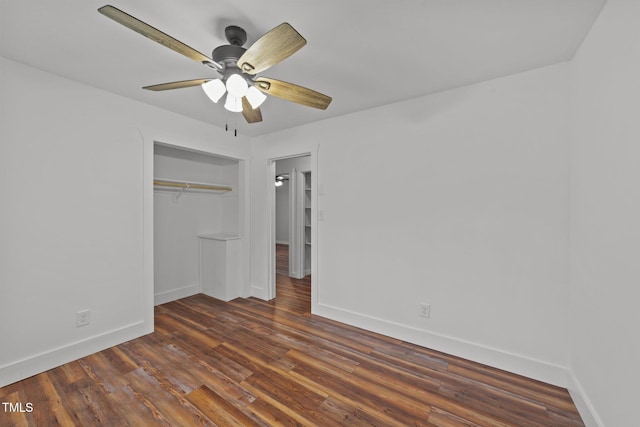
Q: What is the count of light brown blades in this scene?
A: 5